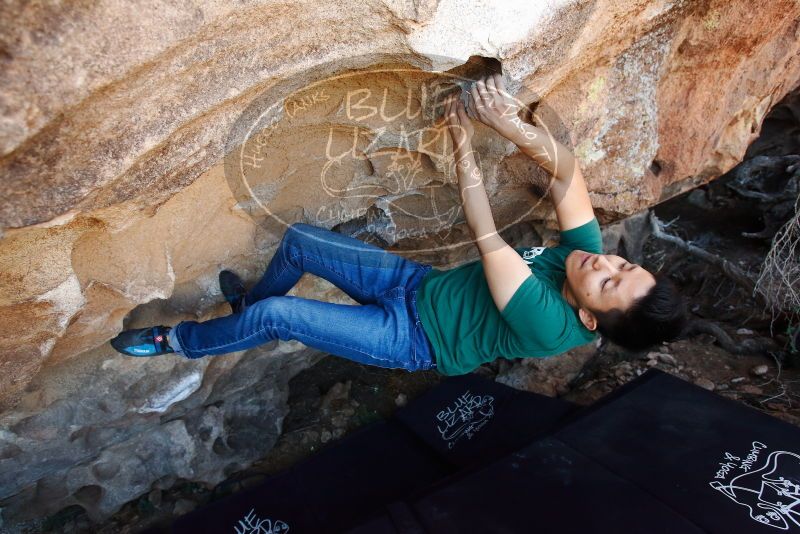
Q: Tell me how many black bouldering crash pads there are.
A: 3